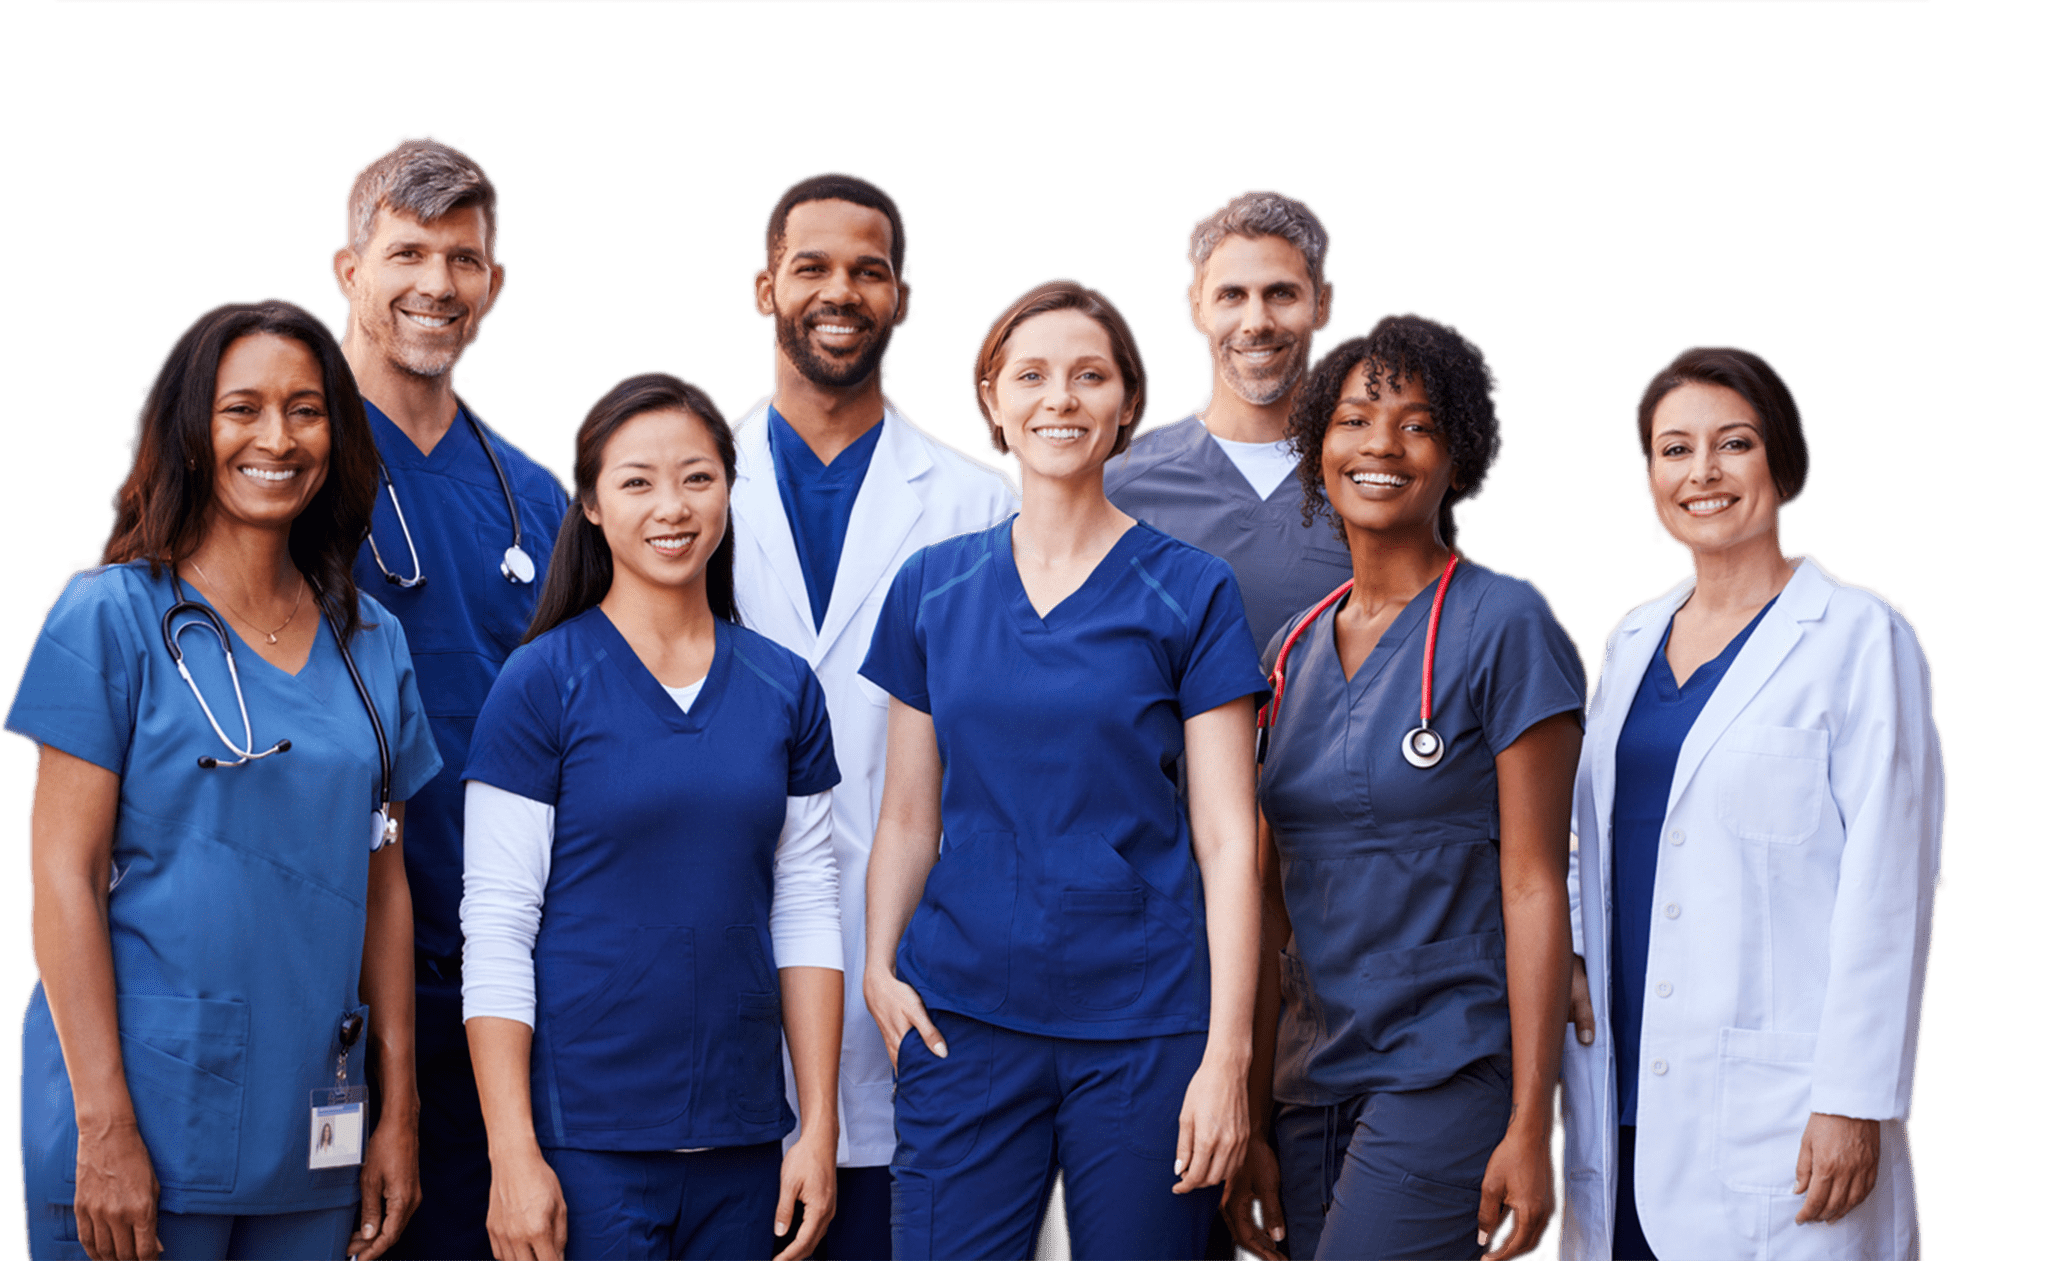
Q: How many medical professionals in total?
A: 8